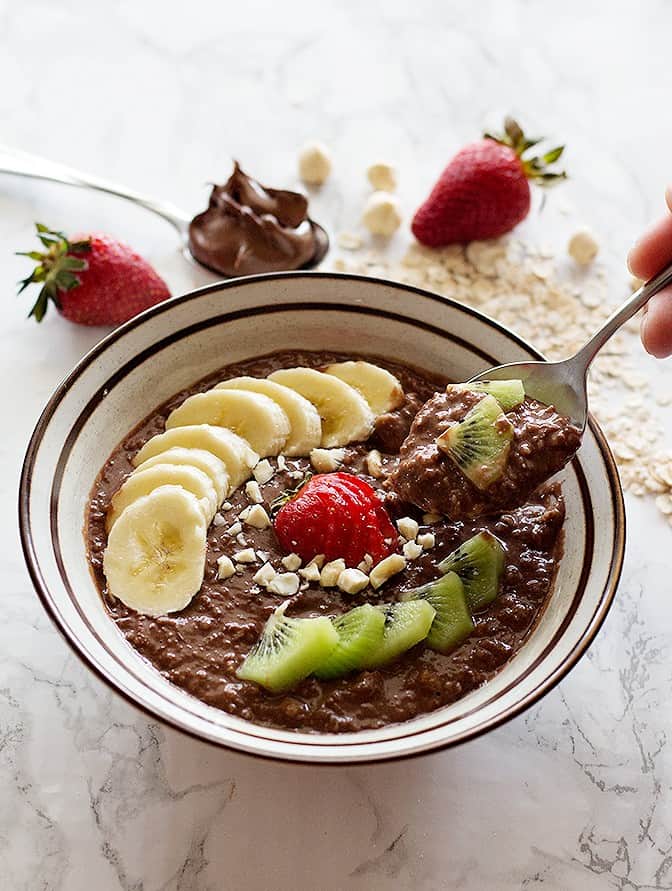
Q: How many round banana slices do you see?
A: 8